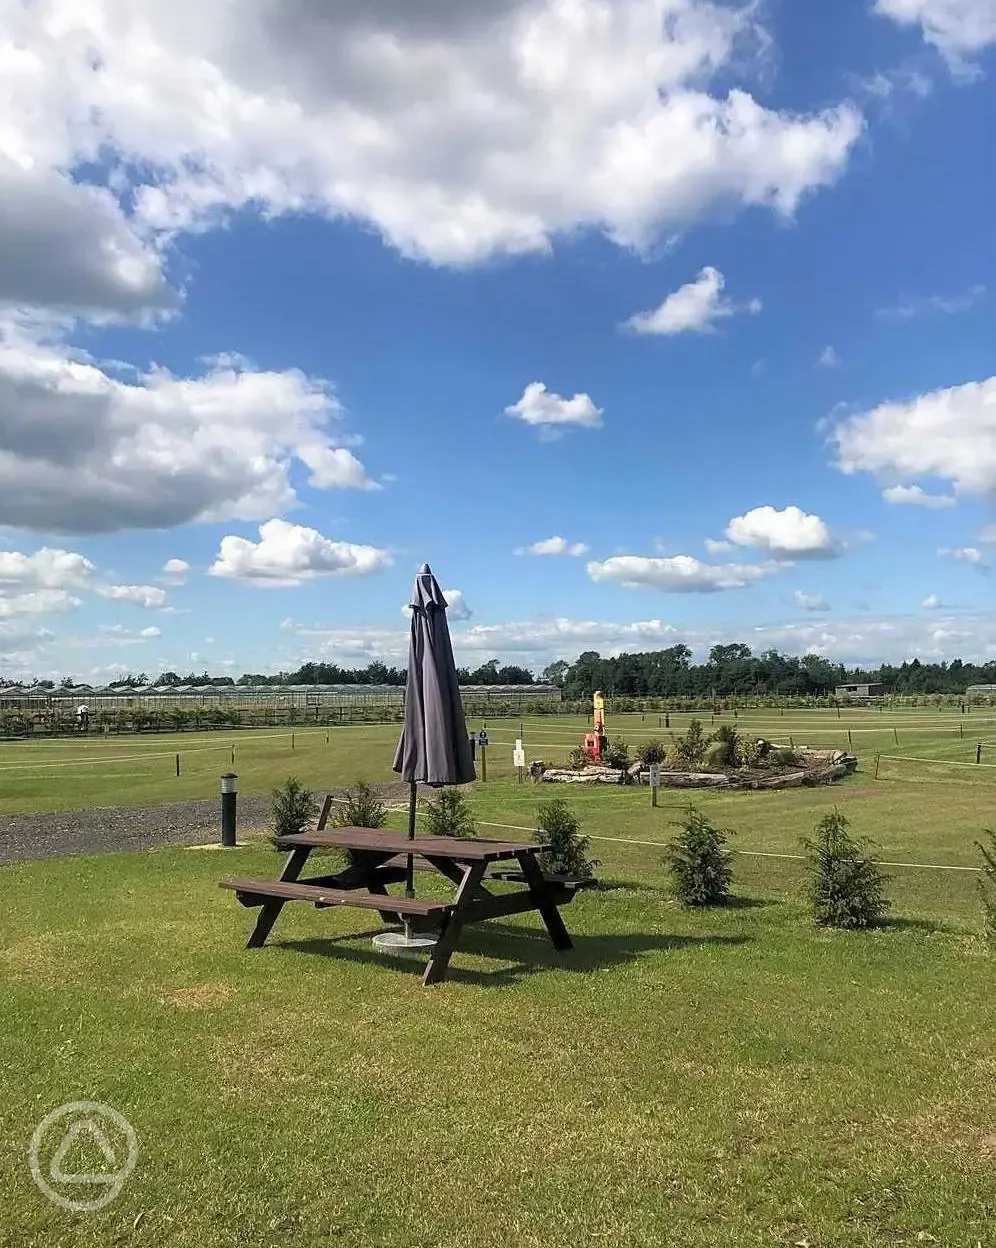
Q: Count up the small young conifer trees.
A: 7